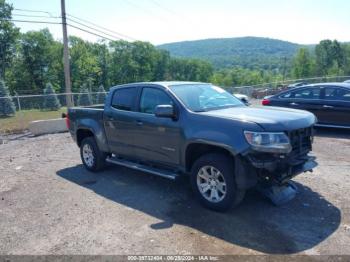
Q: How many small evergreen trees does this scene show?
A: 4